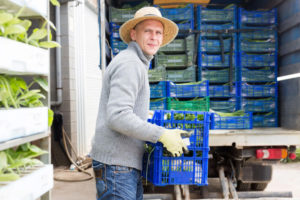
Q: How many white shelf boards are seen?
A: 4